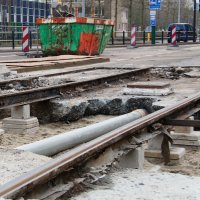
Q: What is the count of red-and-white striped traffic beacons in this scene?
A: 3